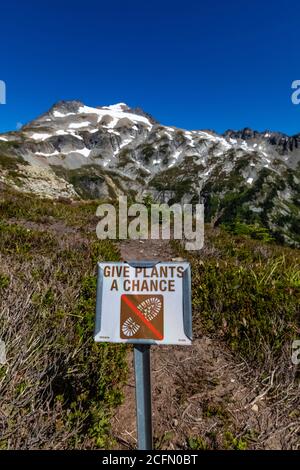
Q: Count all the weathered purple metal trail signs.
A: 0